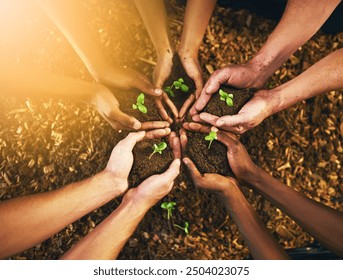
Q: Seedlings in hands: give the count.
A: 5